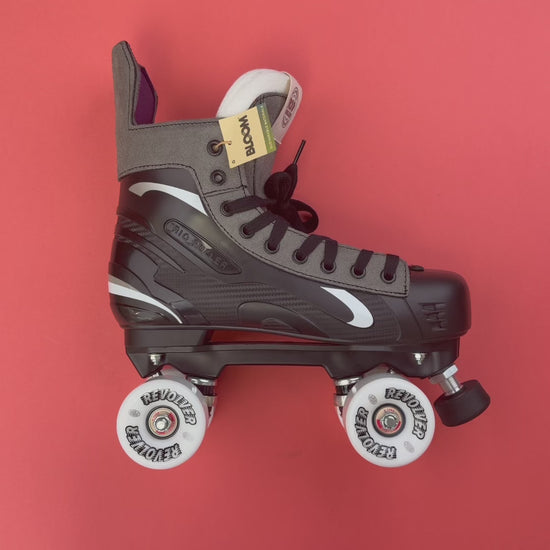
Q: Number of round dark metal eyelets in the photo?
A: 9